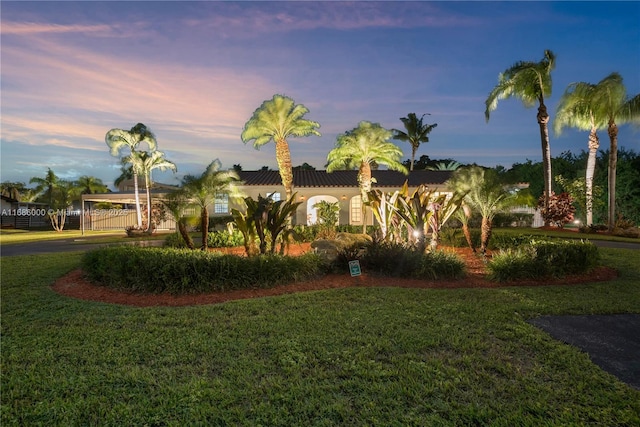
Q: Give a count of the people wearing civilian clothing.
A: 0